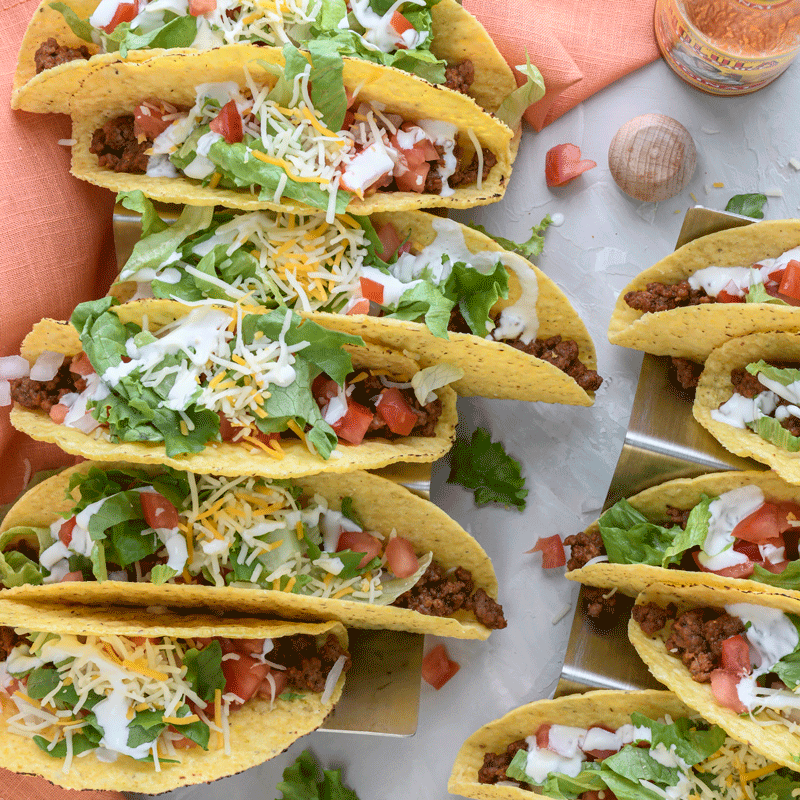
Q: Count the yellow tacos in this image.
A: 11